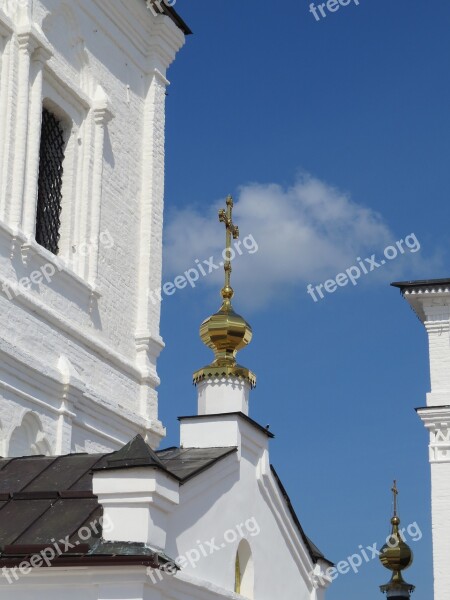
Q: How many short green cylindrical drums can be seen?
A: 0